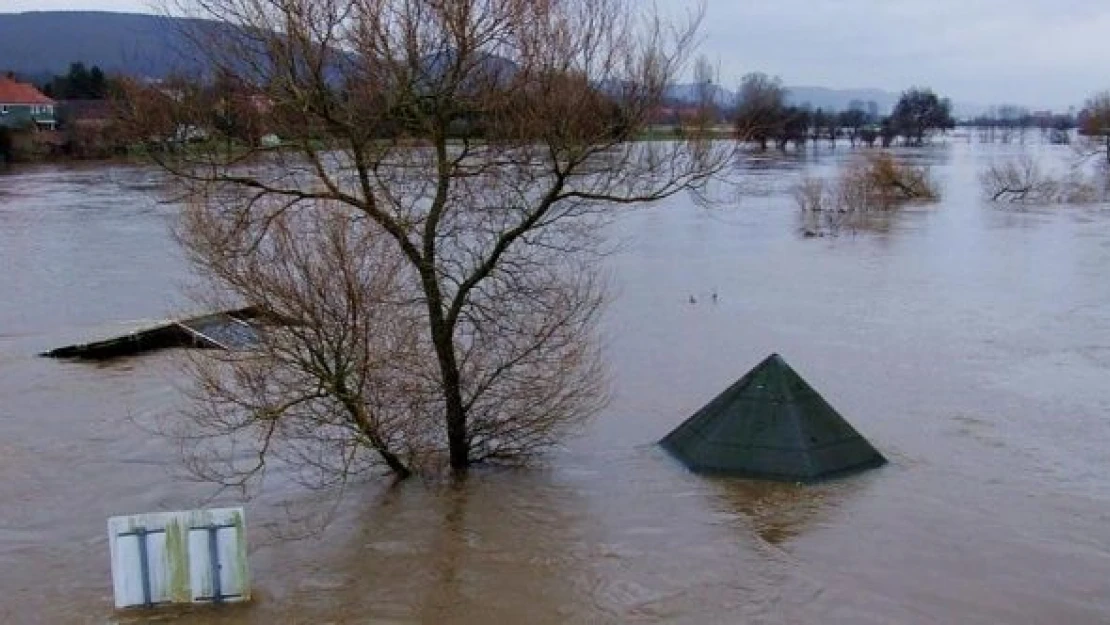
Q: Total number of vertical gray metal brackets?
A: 2